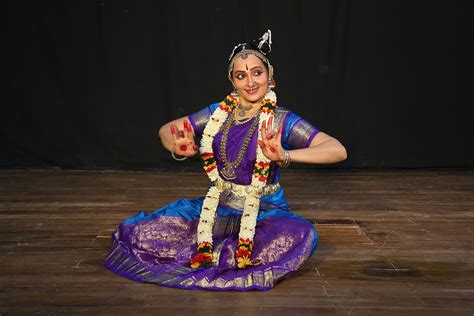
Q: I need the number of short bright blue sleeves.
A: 2